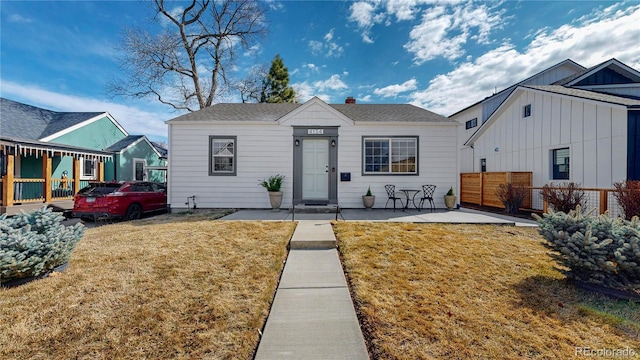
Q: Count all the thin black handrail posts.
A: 2